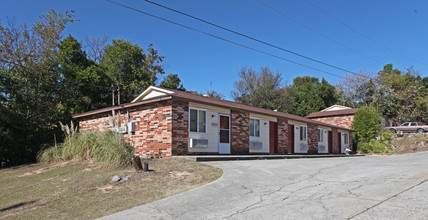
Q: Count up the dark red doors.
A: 4